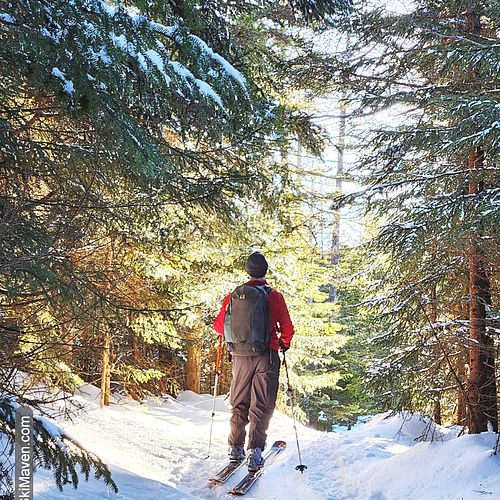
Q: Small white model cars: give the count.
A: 0